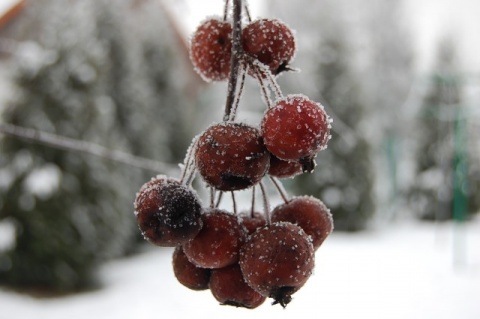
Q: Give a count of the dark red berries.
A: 12